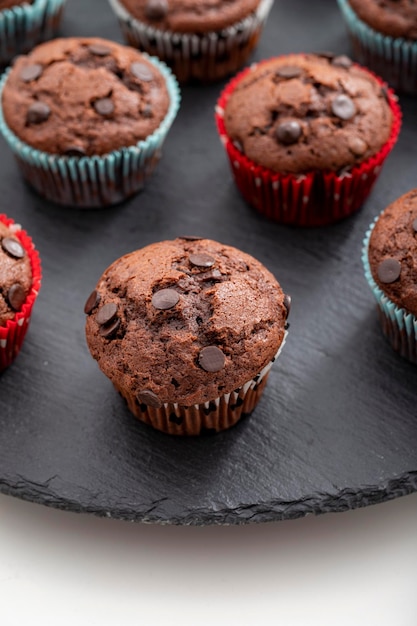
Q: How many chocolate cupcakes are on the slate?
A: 8